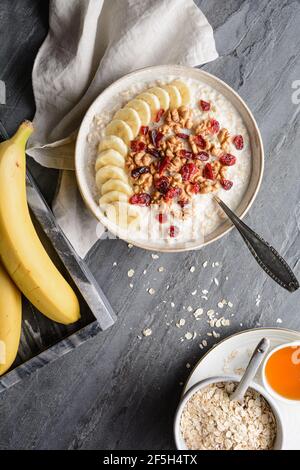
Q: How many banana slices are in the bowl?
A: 13